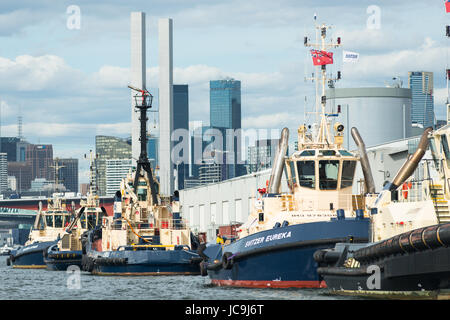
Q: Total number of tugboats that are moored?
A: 5